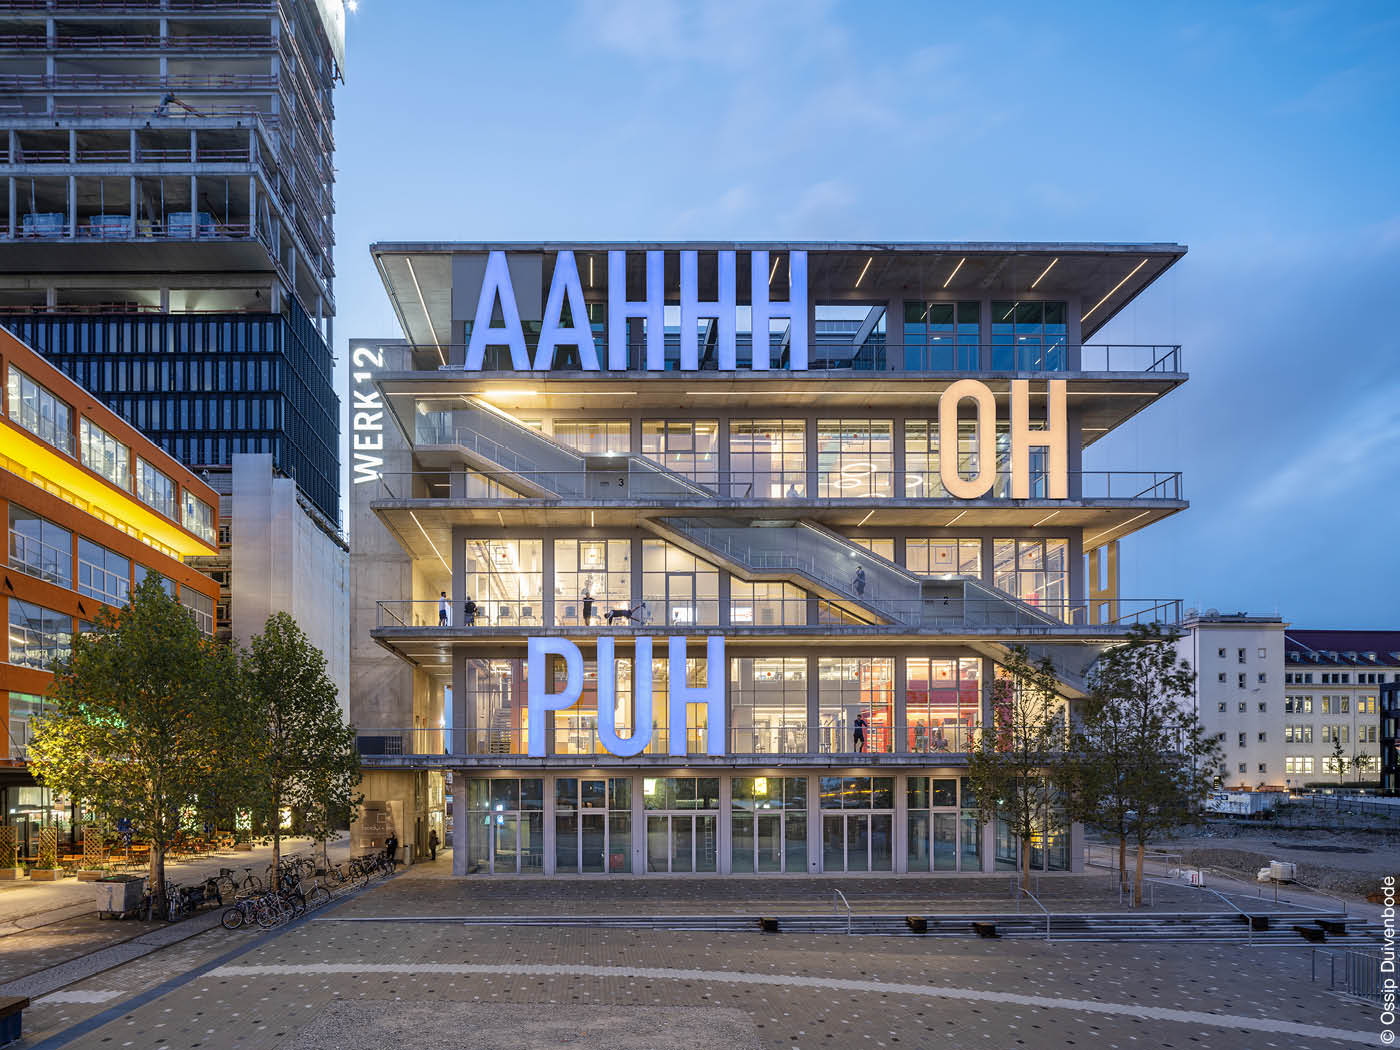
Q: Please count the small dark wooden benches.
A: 6